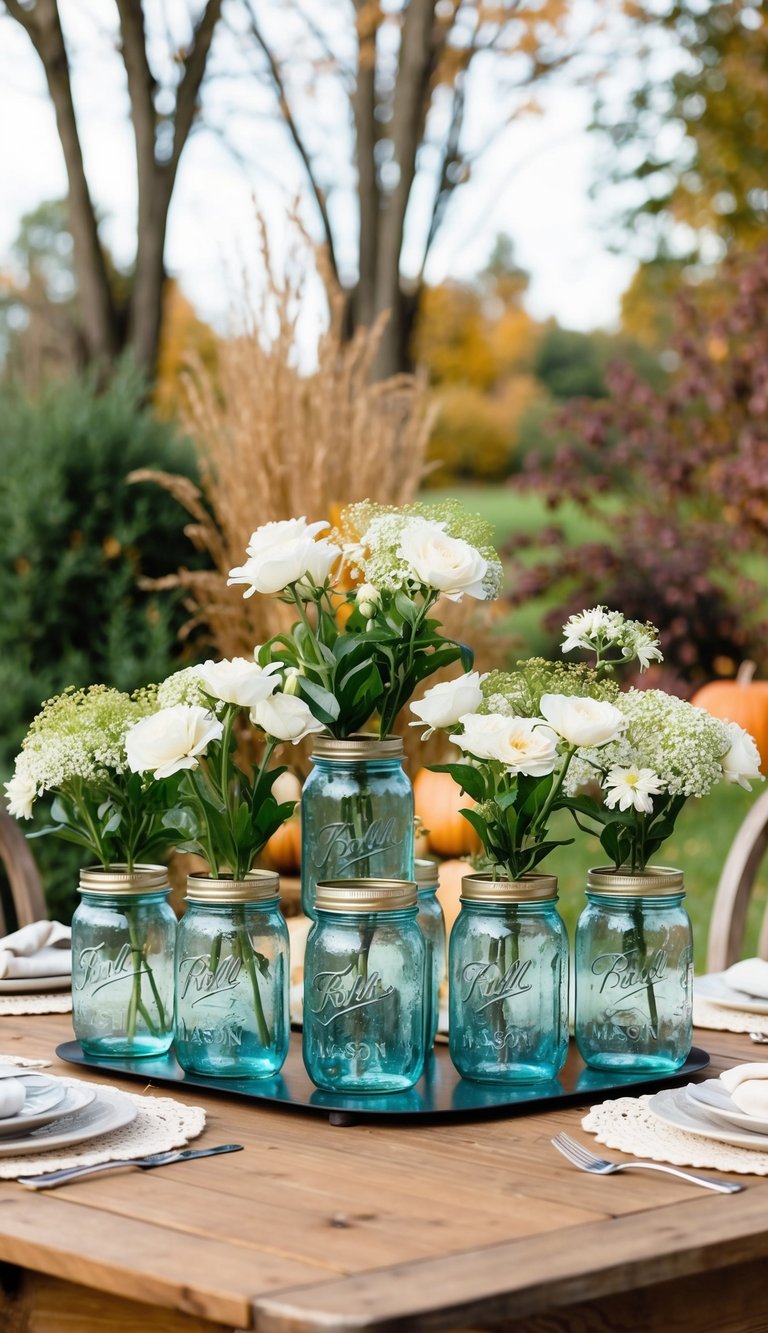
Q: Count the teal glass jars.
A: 7